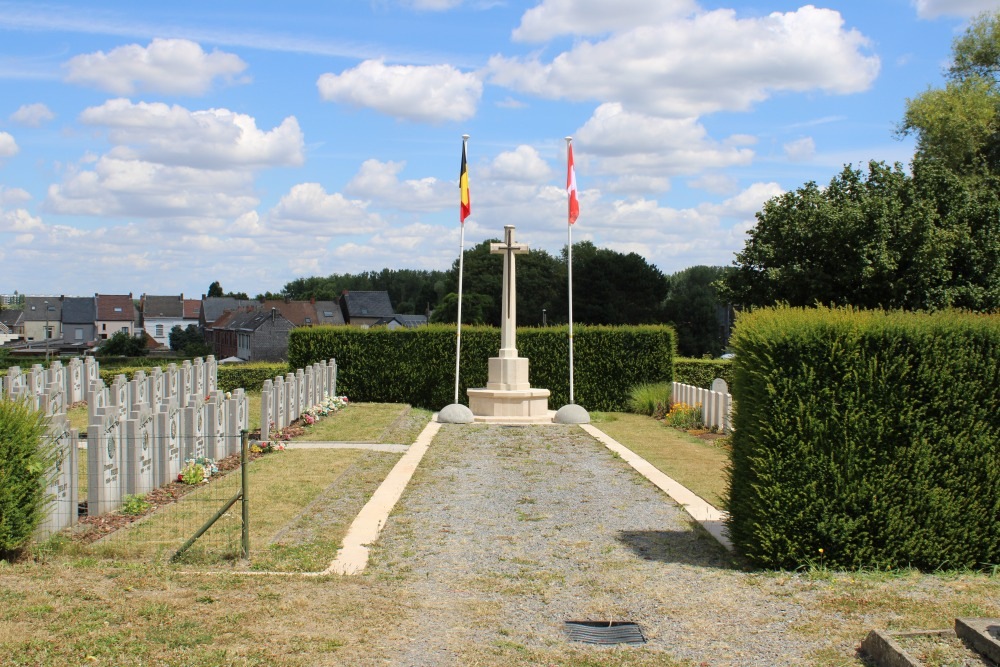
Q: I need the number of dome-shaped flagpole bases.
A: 2